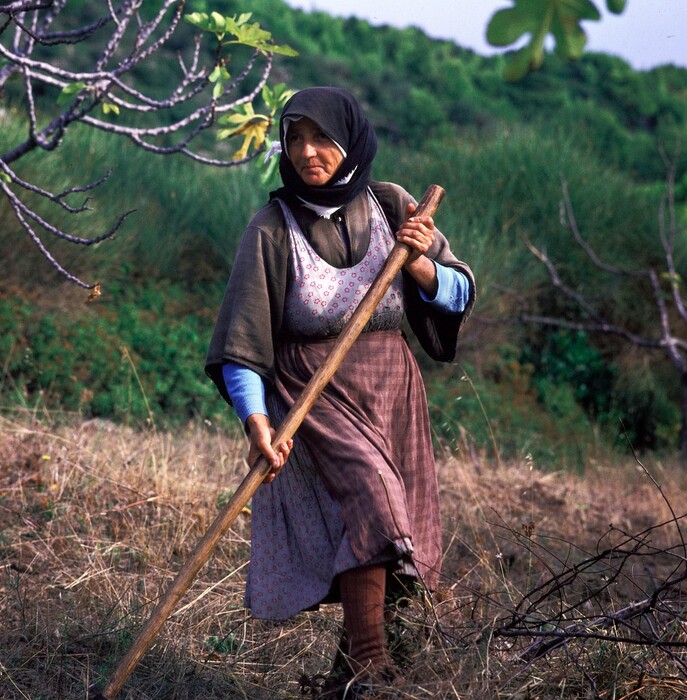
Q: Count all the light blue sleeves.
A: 2